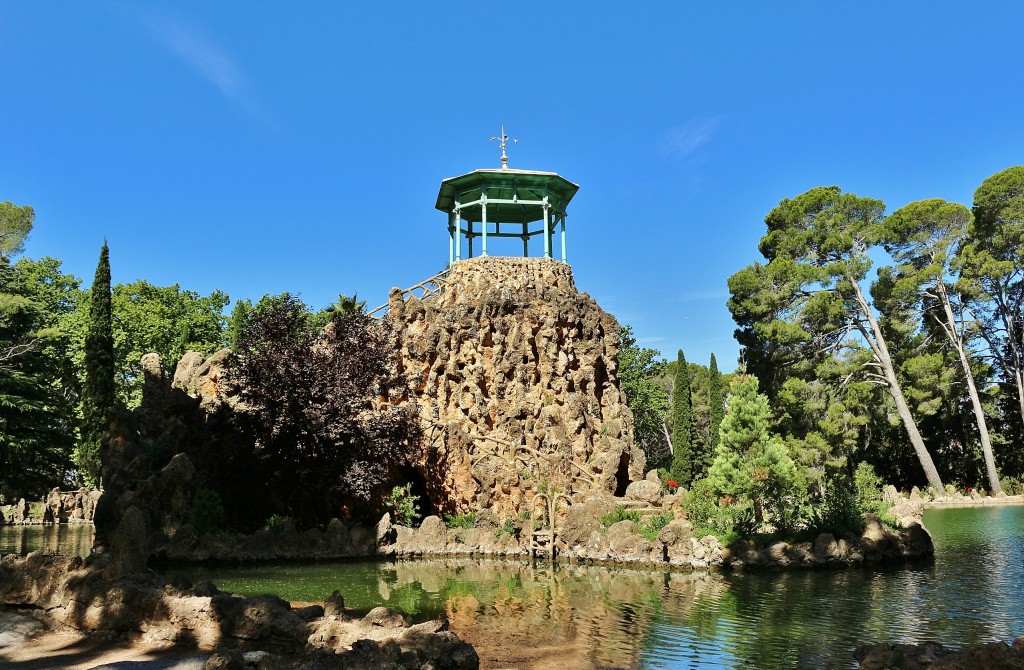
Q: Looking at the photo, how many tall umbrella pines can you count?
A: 3